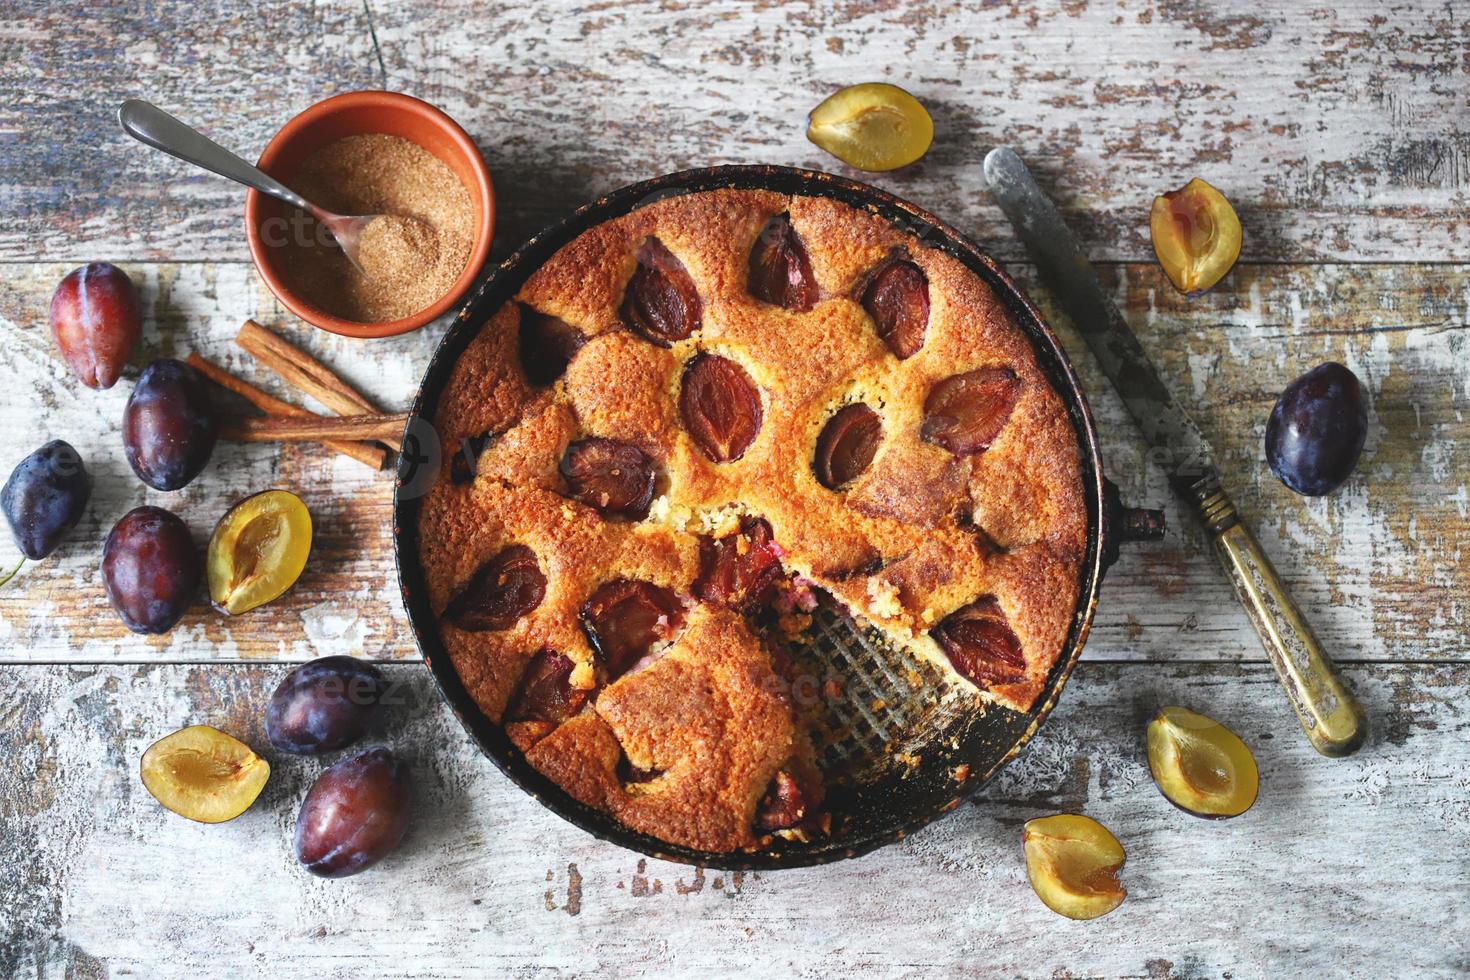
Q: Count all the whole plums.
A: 7